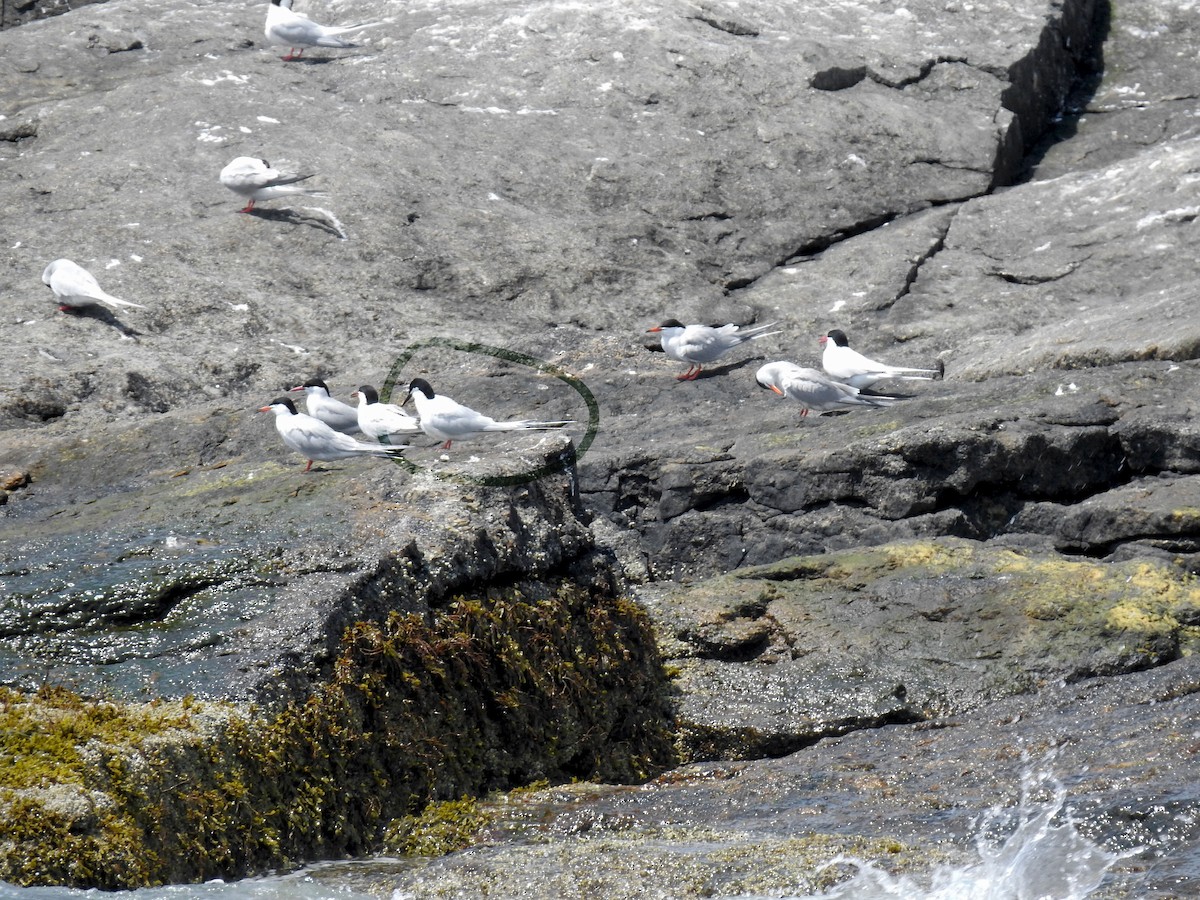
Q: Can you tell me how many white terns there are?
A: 10